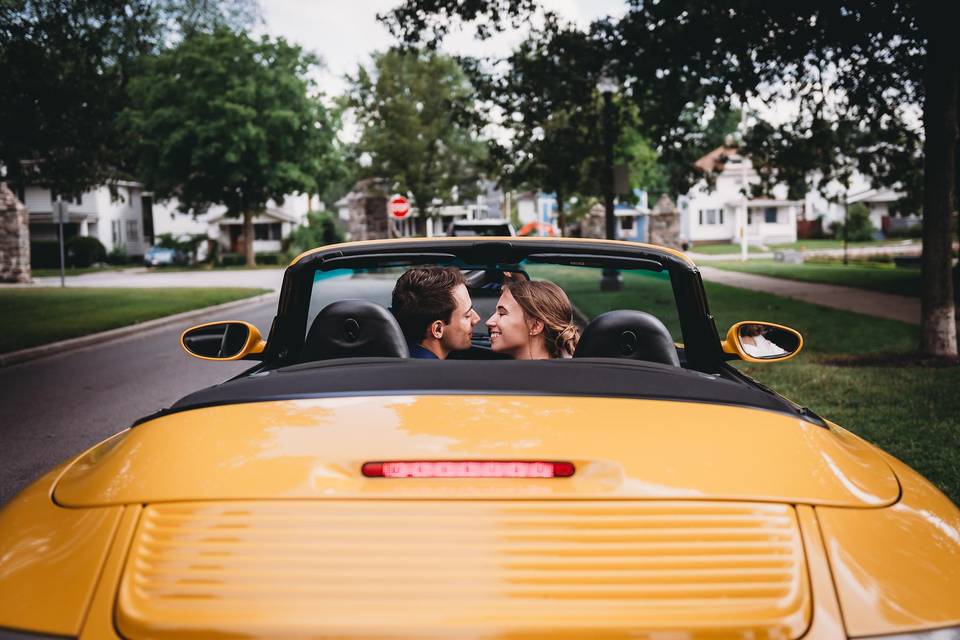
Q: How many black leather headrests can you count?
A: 2